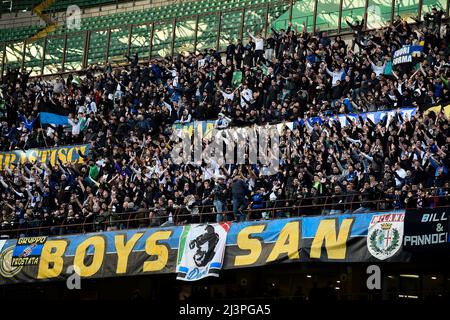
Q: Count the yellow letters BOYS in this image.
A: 4